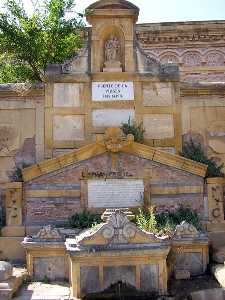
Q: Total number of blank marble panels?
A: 5